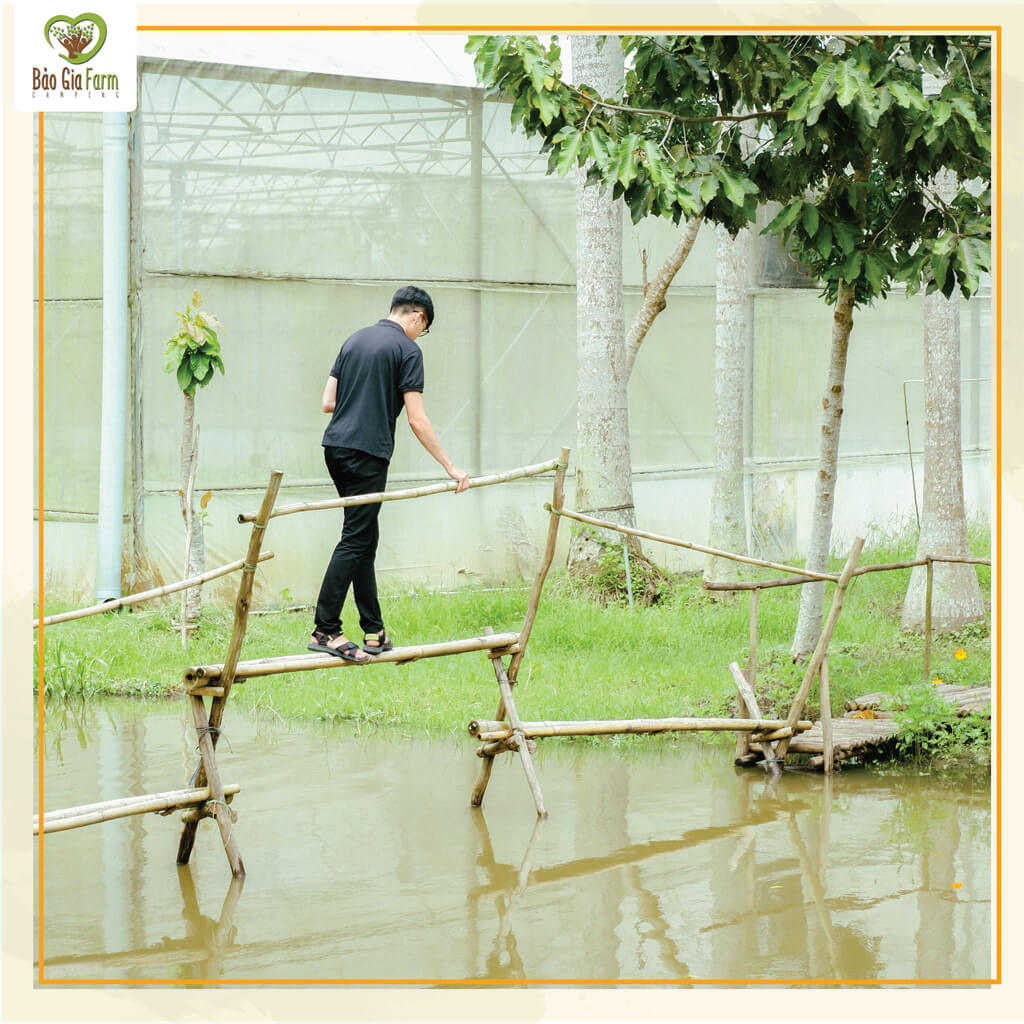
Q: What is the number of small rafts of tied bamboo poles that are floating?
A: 0